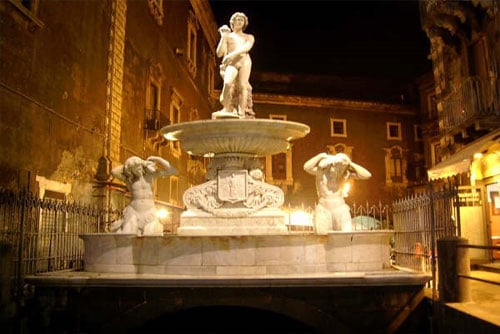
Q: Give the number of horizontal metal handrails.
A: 2